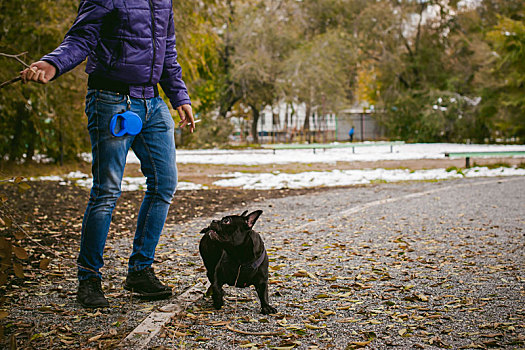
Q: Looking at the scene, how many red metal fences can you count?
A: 0